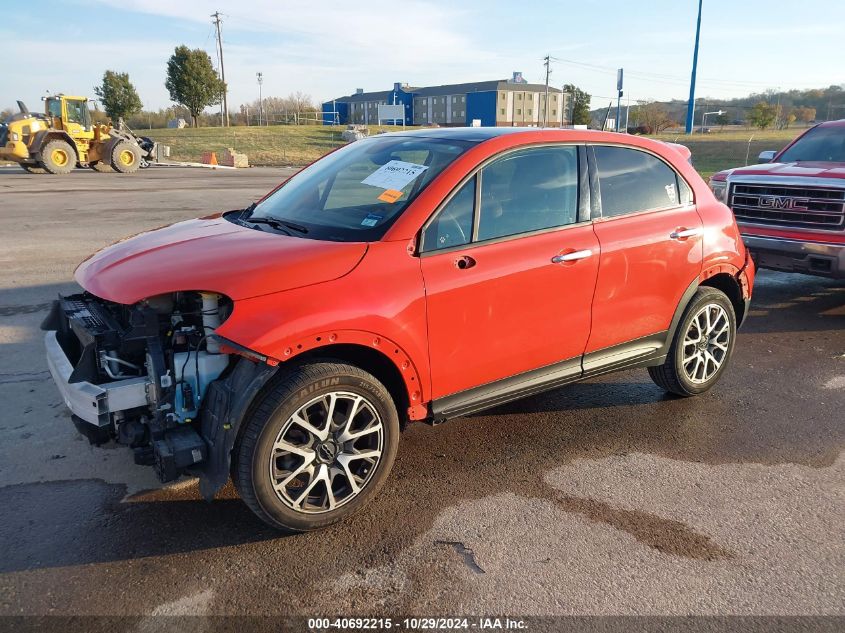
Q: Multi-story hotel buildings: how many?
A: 1